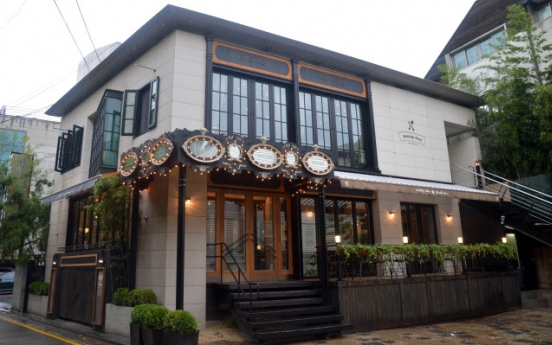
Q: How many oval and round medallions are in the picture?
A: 8